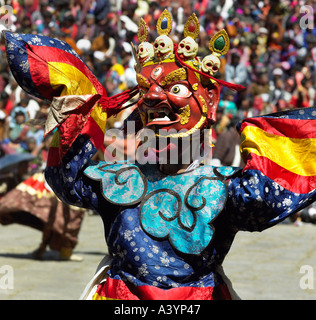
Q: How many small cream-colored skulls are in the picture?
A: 4